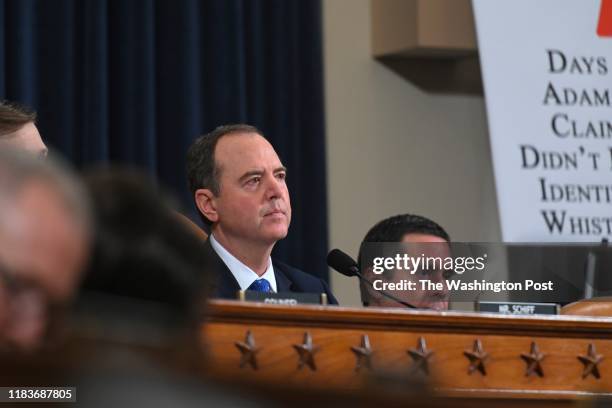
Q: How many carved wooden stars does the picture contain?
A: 7